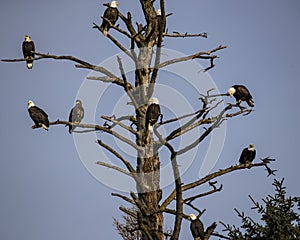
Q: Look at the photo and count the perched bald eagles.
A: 9